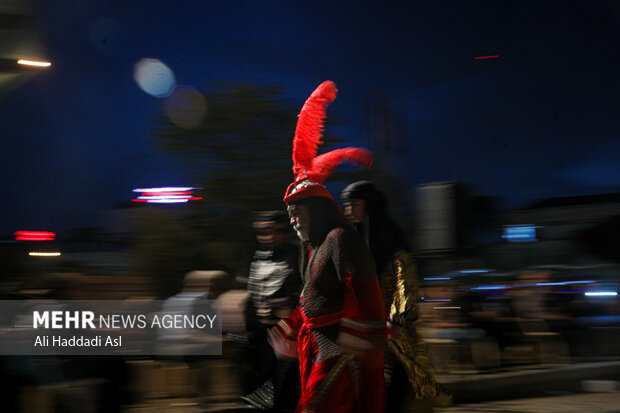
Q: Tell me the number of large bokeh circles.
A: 2